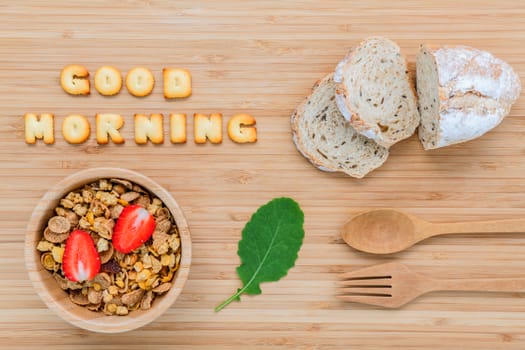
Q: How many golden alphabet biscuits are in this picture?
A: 11